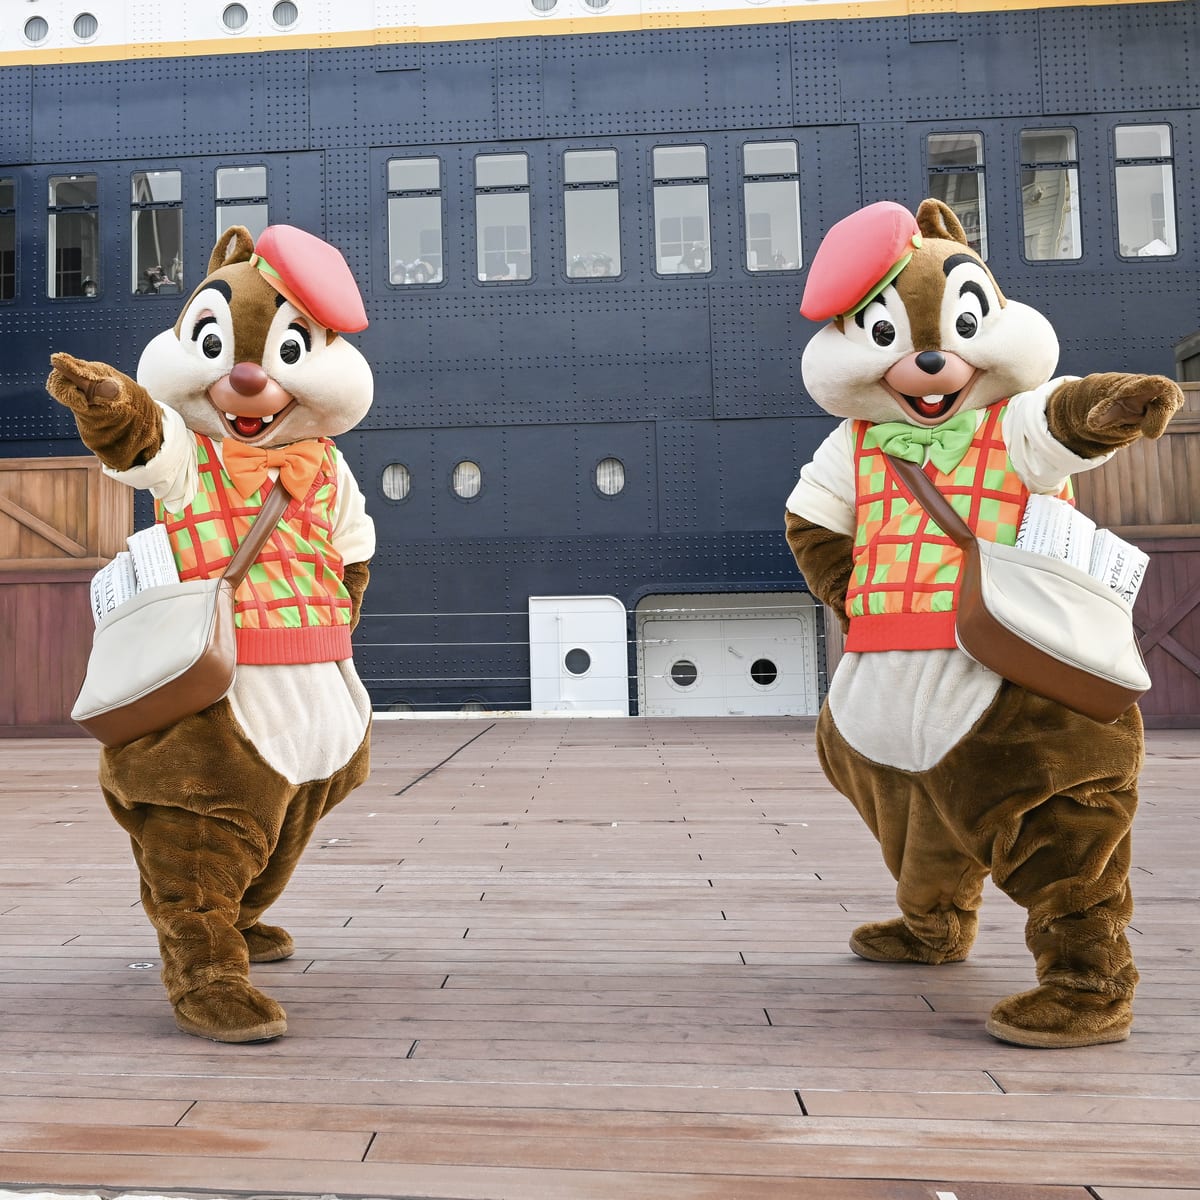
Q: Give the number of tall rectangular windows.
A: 12